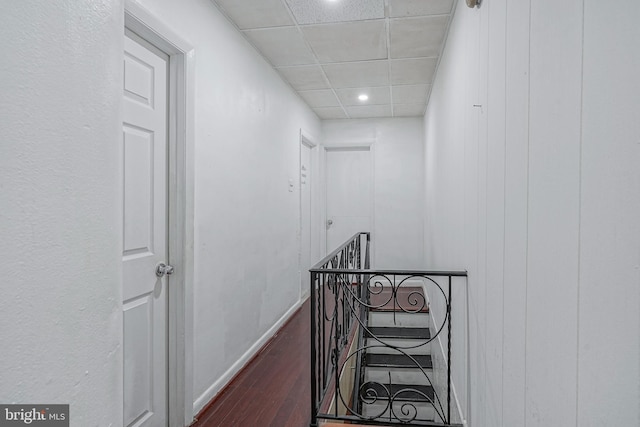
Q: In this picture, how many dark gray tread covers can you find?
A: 3